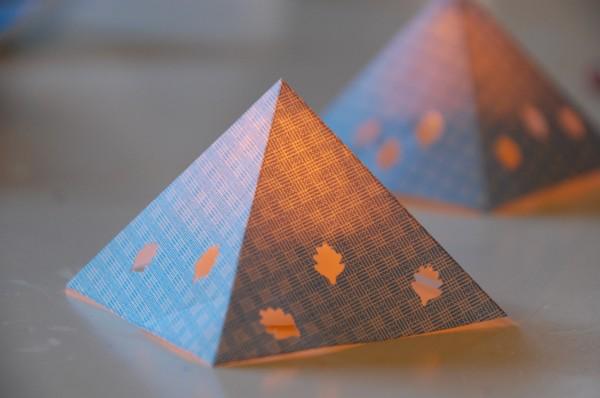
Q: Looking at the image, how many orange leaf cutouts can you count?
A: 11